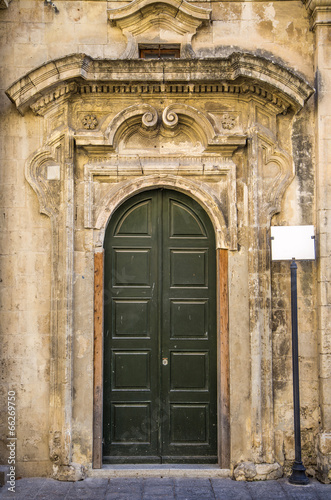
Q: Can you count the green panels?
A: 10